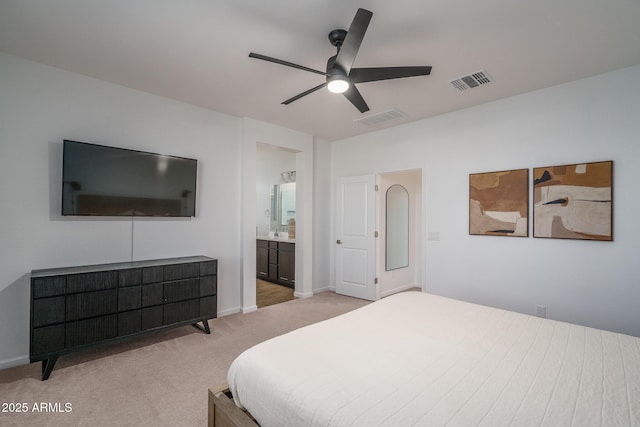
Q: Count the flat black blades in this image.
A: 5